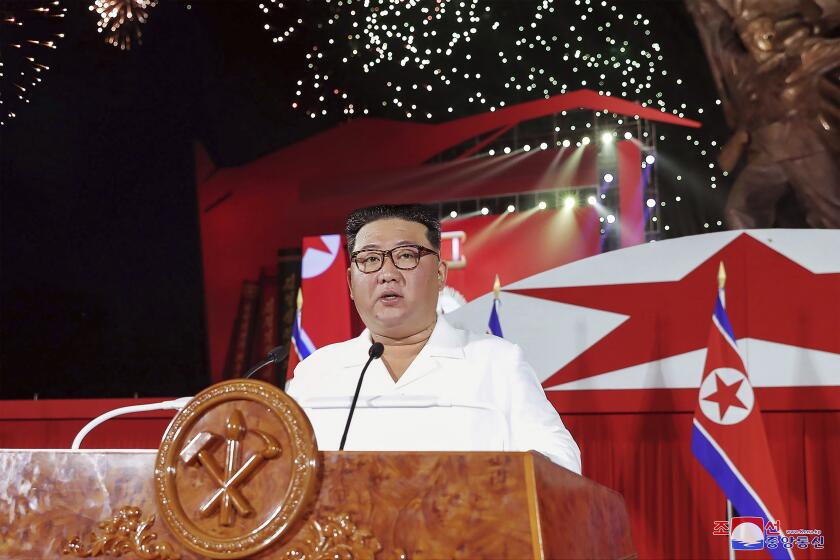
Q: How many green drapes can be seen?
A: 0